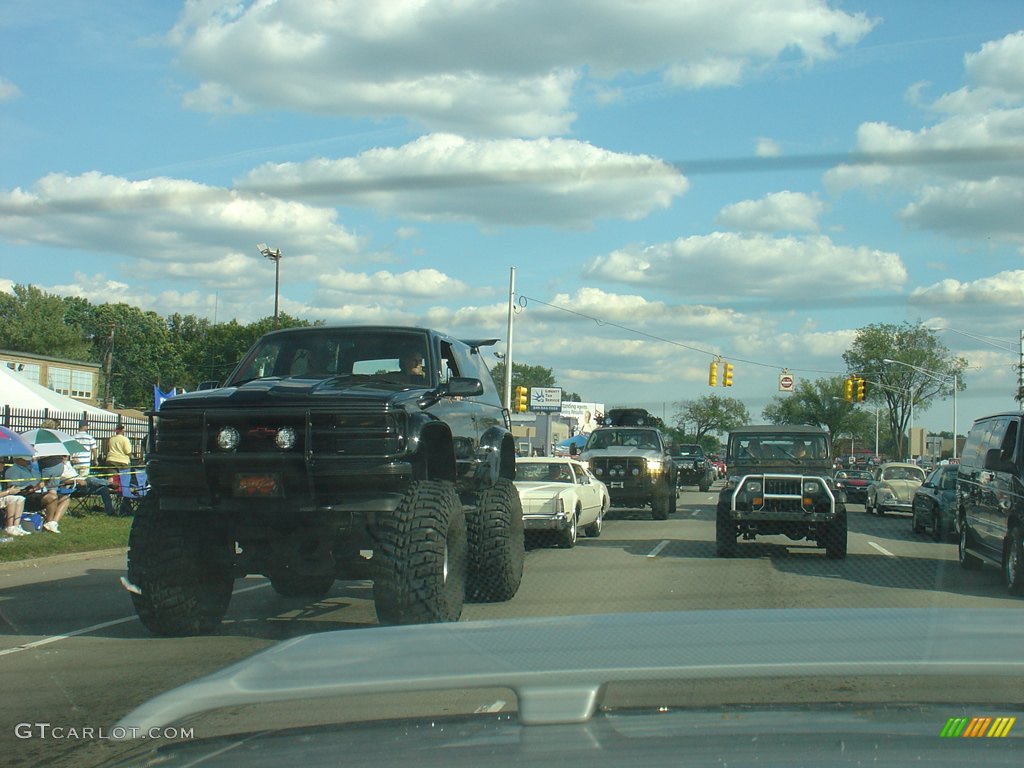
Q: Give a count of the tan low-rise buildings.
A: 2